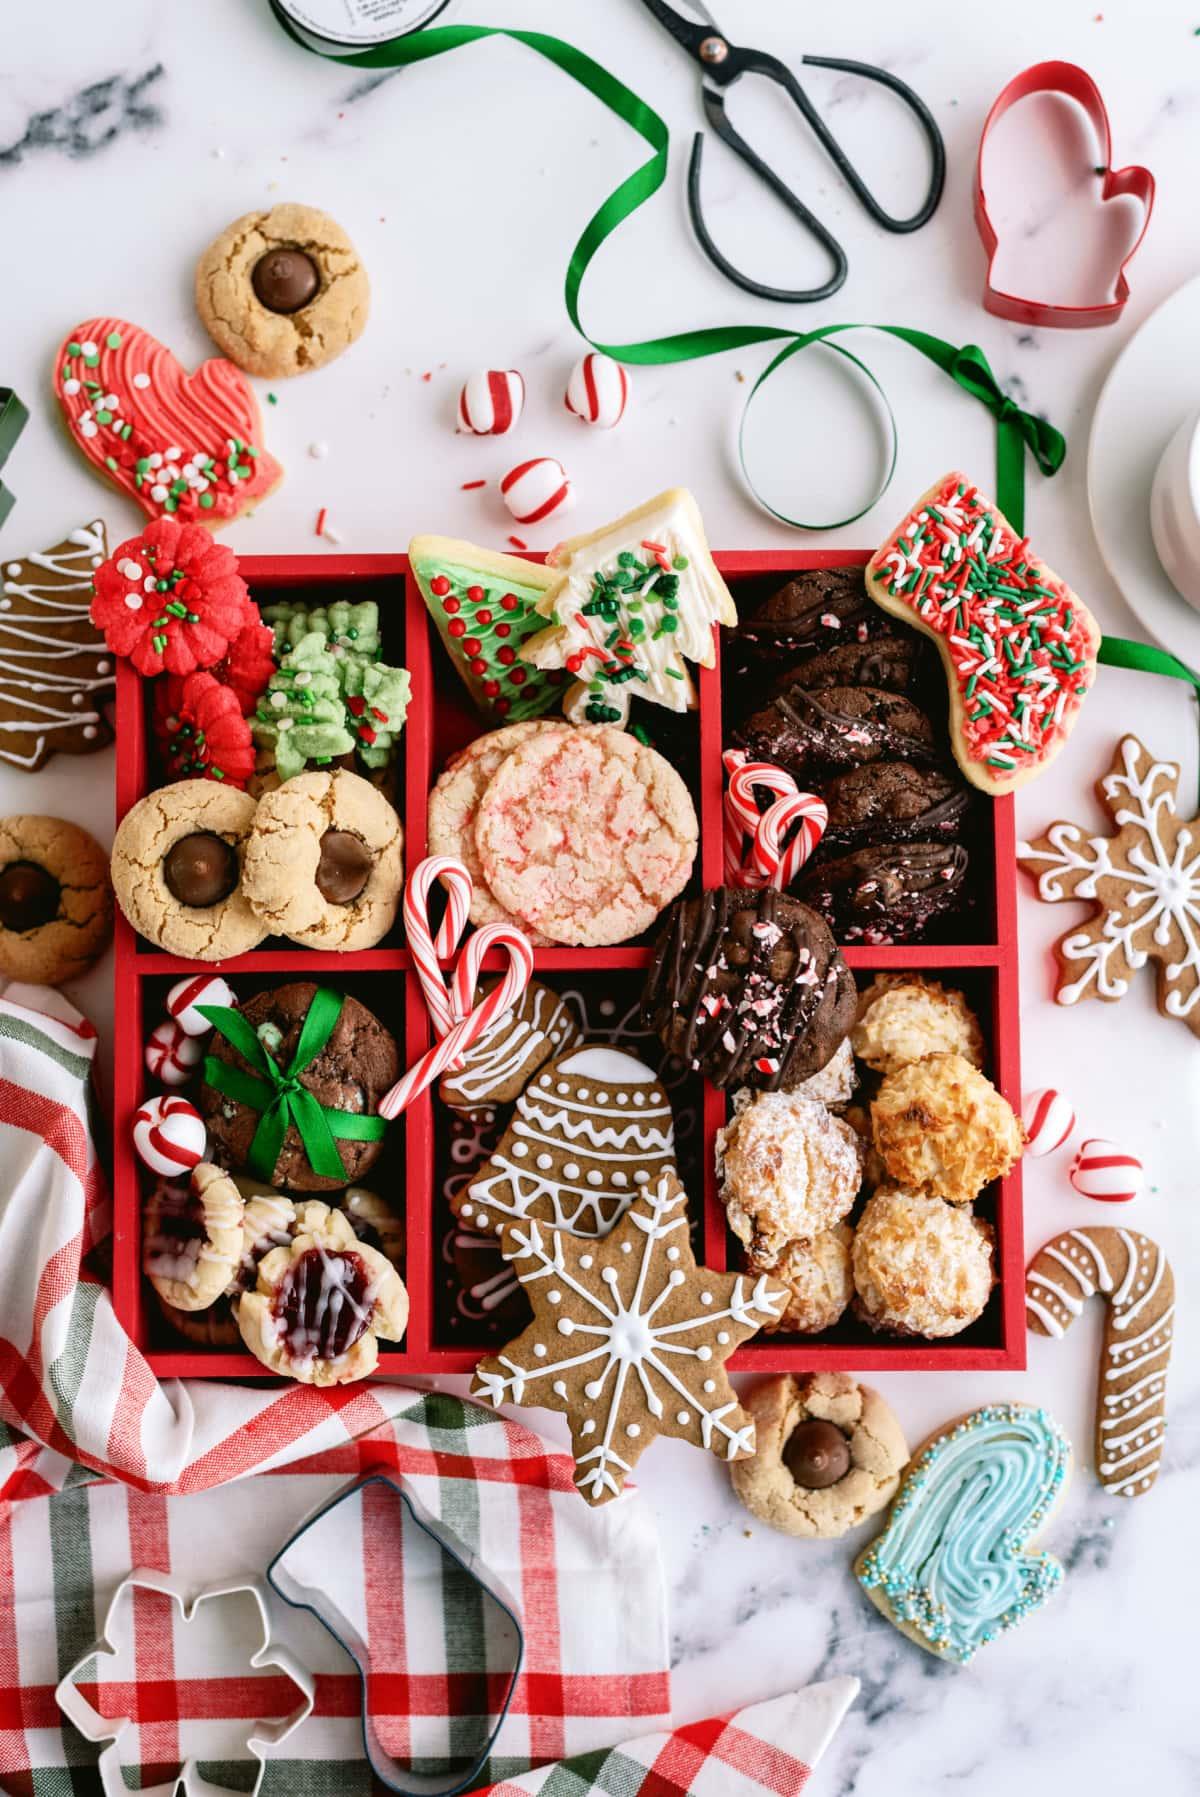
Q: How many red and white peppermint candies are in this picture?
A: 8